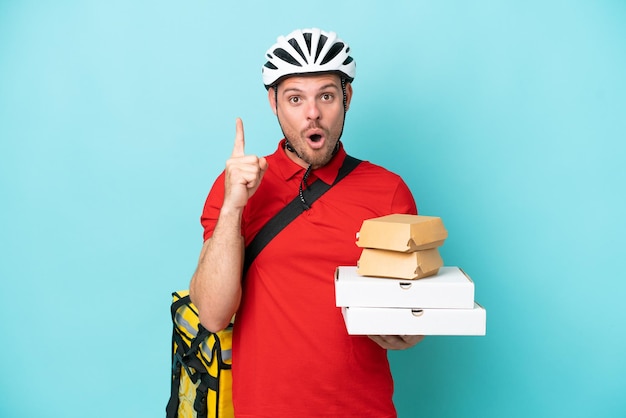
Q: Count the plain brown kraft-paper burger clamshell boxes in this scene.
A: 2